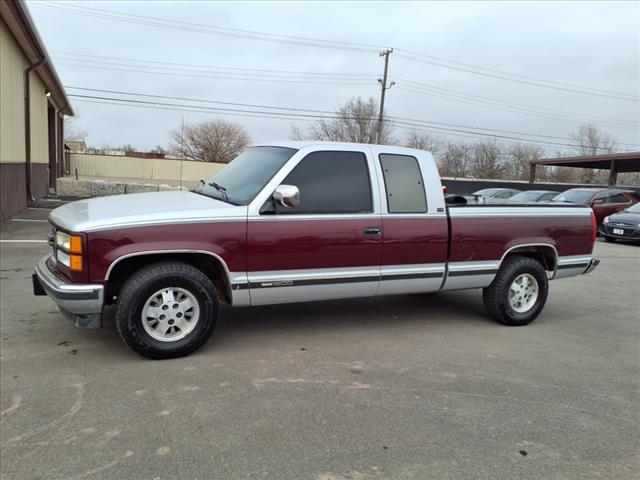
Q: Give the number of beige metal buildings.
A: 1